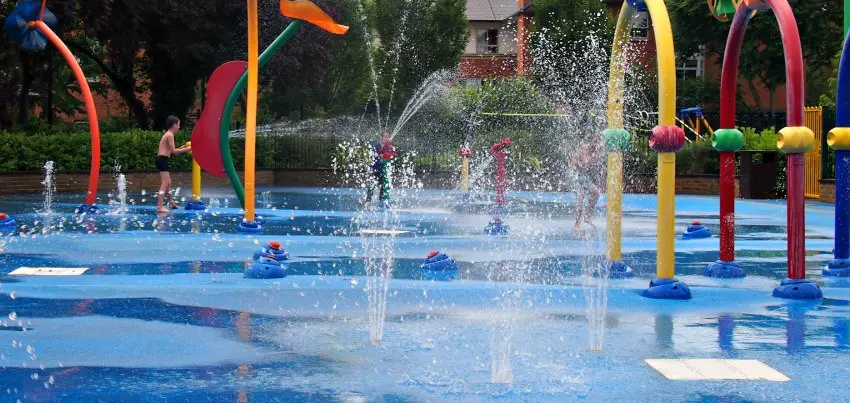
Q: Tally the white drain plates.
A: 3